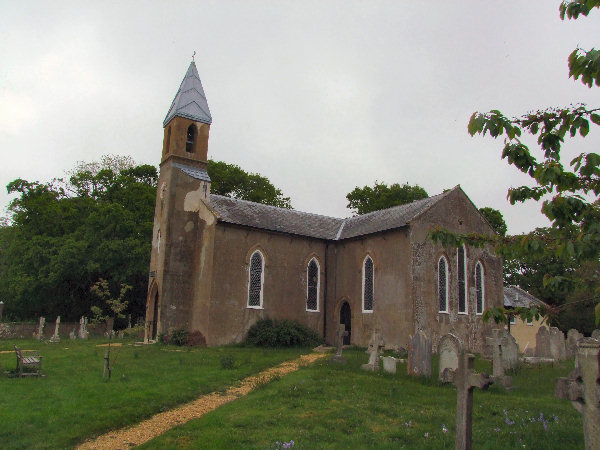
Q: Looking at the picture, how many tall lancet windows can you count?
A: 6